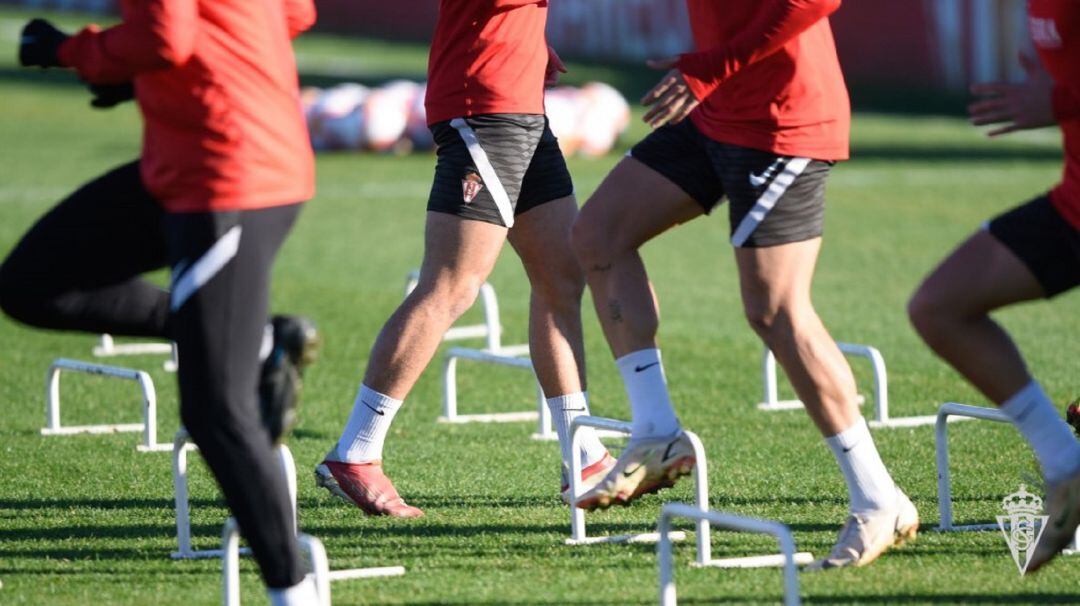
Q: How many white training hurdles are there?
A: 10